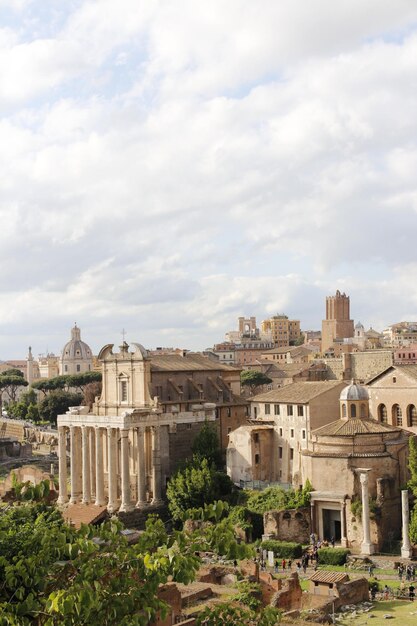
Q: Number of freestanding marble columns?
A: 2